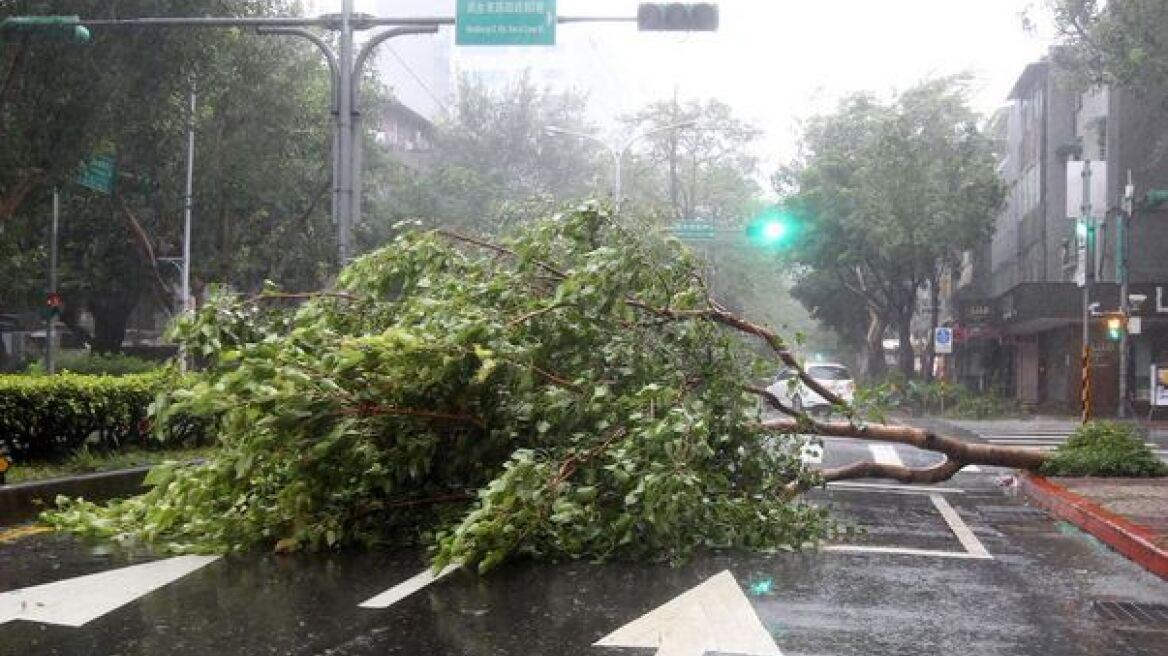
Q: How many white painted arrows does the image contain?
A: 2